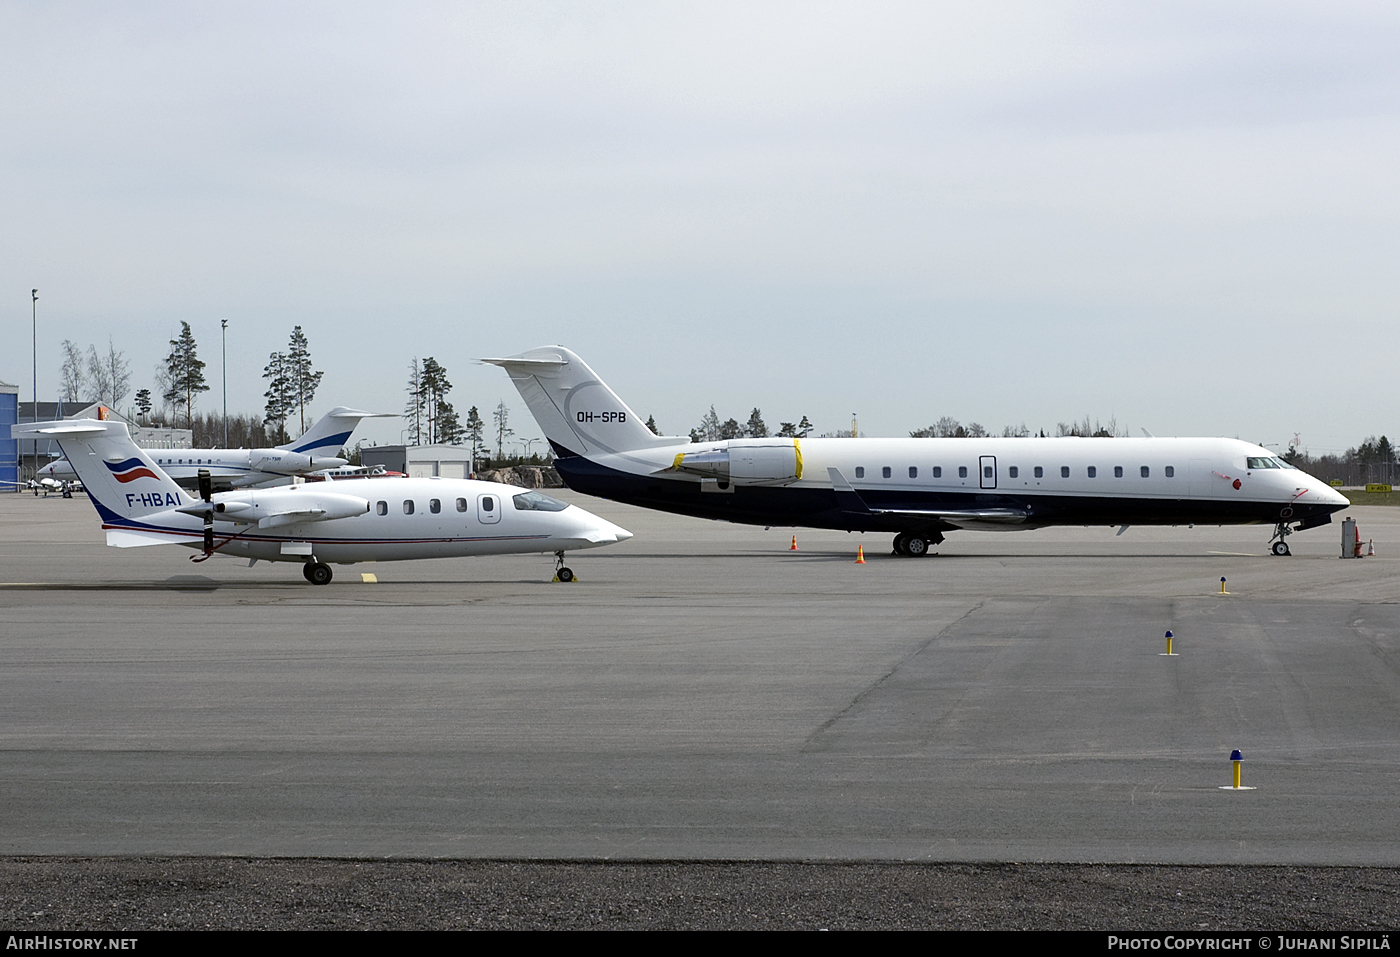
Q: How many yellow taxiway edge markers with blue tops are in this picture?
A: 3